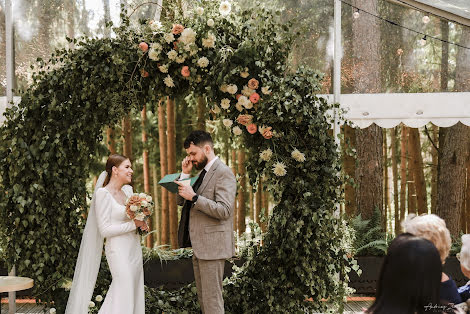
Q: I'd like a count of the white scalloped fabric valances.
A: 1